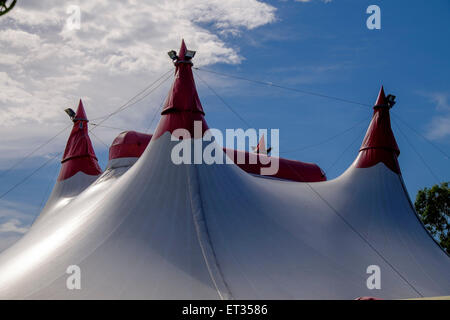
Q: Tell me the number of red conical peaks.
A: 4